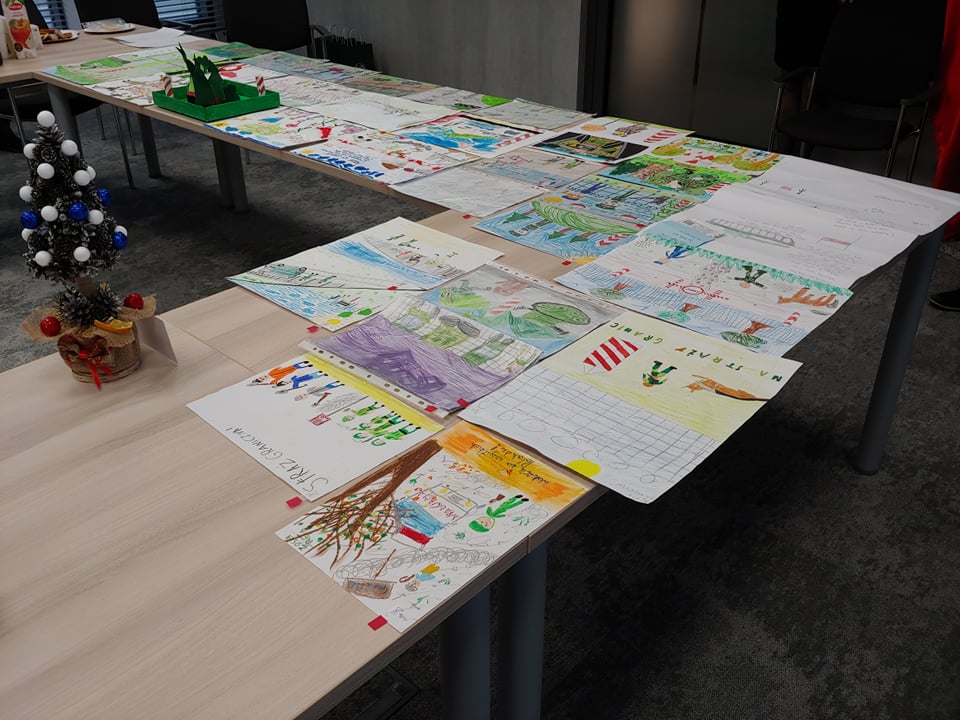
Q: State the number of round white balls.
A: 13